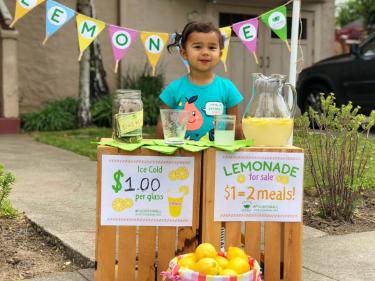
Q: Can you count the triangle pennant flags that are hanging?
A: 9